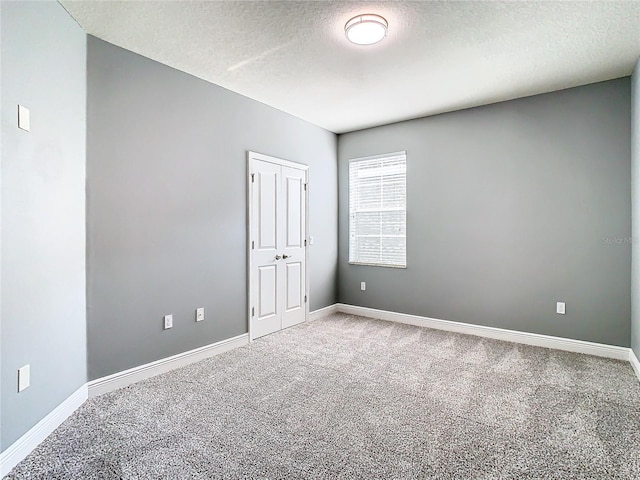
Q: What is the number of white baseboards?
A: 5